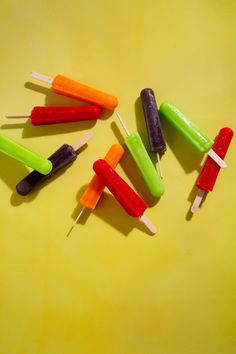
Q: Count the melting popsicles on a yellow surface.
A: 10